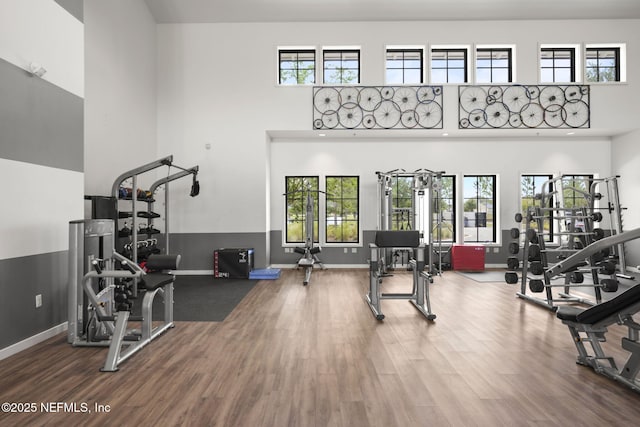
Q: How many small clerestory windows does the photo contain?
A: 7